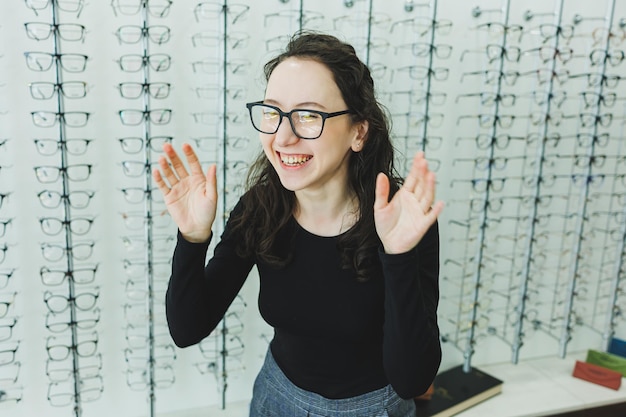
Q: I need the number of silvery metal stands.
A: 10